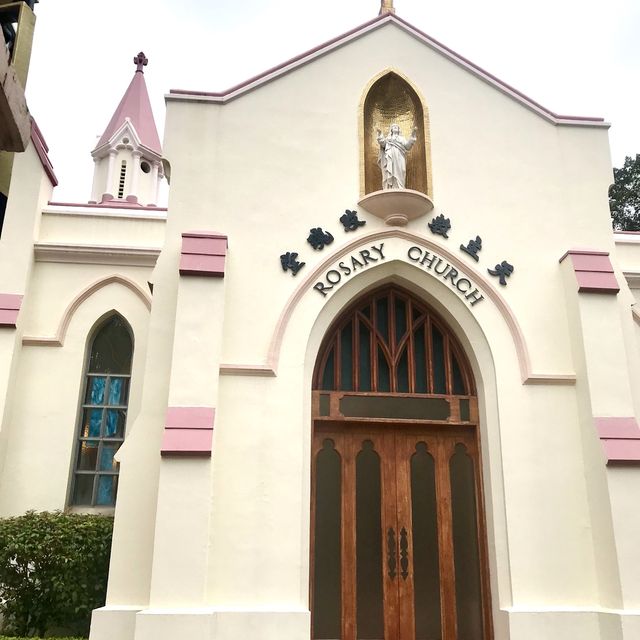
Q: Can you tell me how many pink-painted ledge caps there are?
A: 5